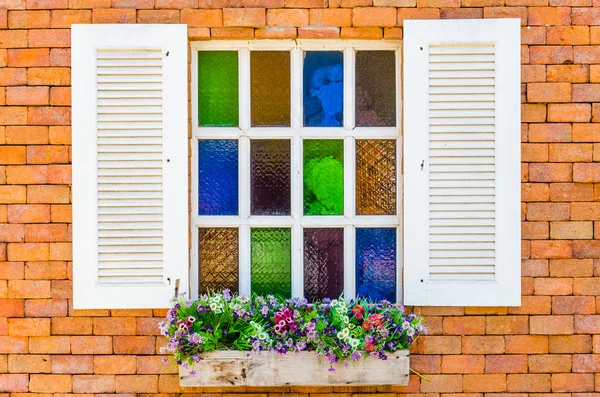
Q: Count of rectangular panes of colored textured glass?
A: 12